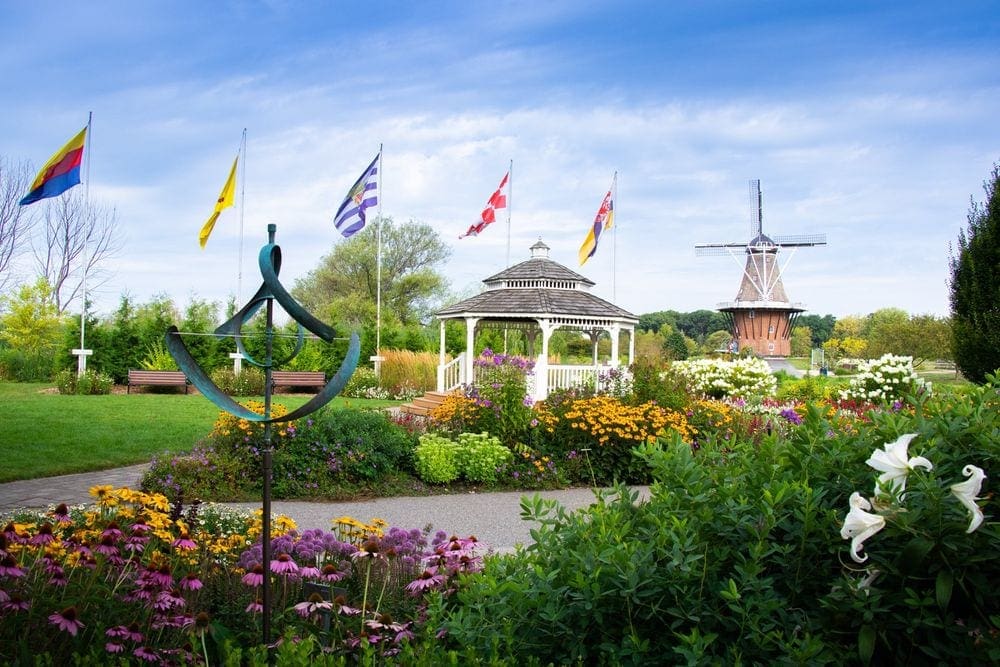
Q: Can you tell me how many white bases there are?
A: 3